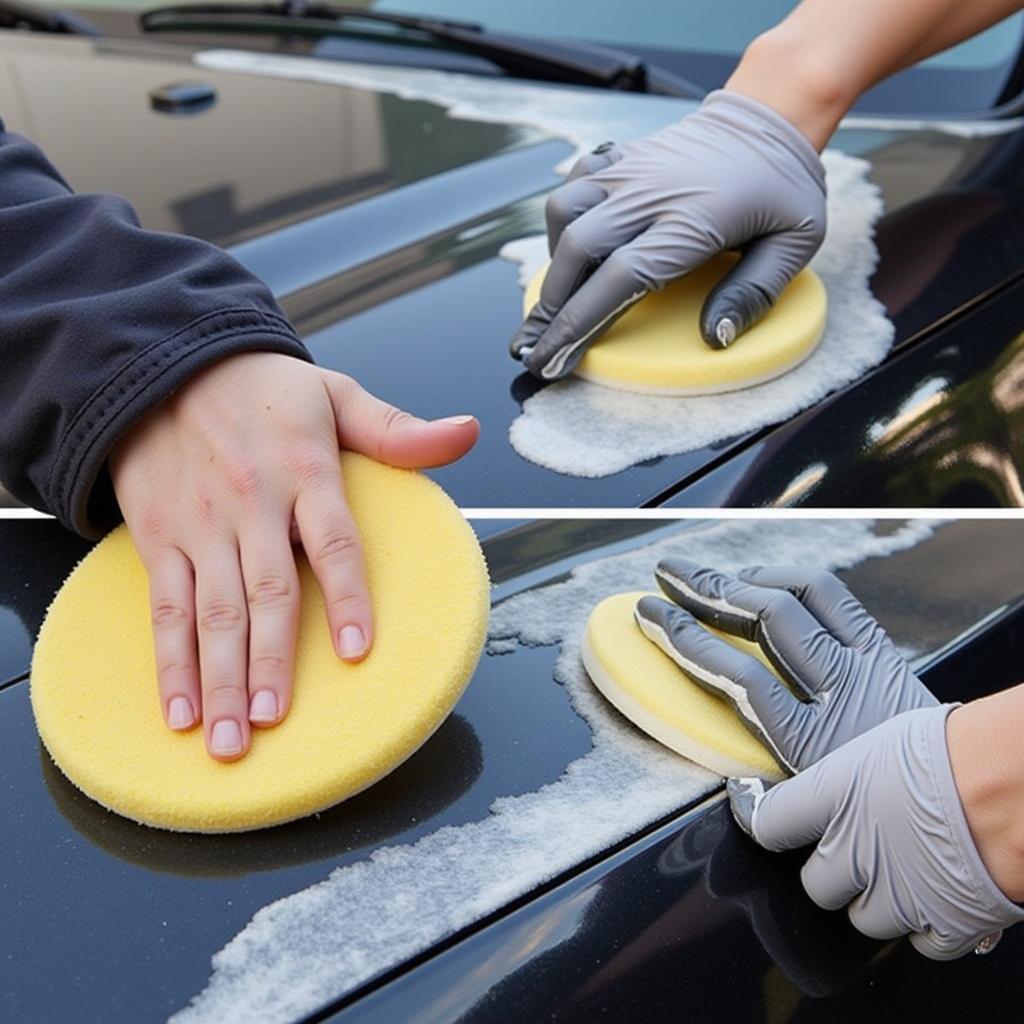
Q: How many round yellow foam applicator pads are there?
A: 3